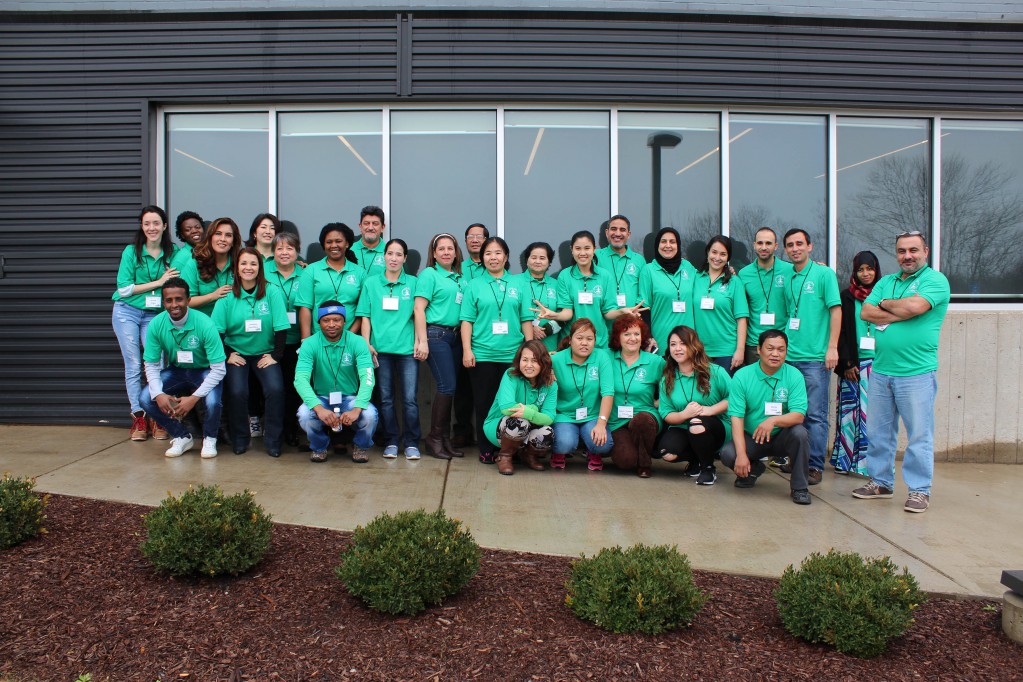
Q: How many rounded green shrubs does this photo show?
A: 5